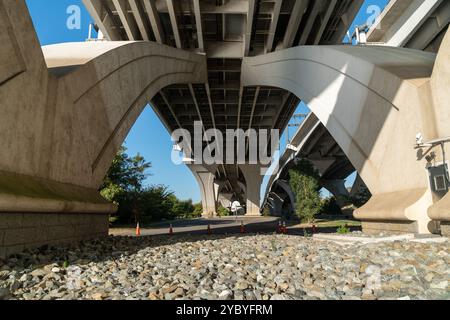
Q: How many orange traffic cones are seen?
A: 7